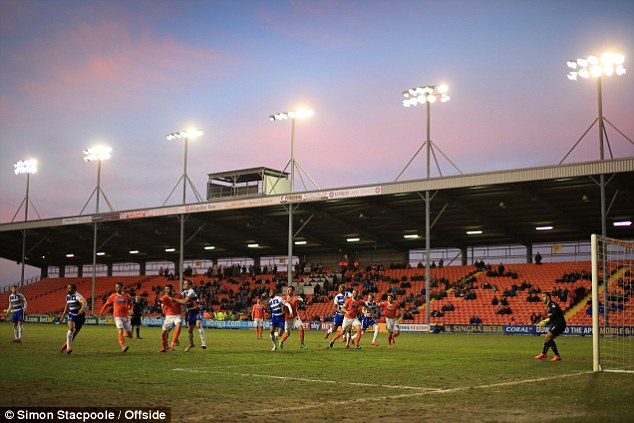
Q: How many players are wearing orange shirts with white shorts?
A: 6